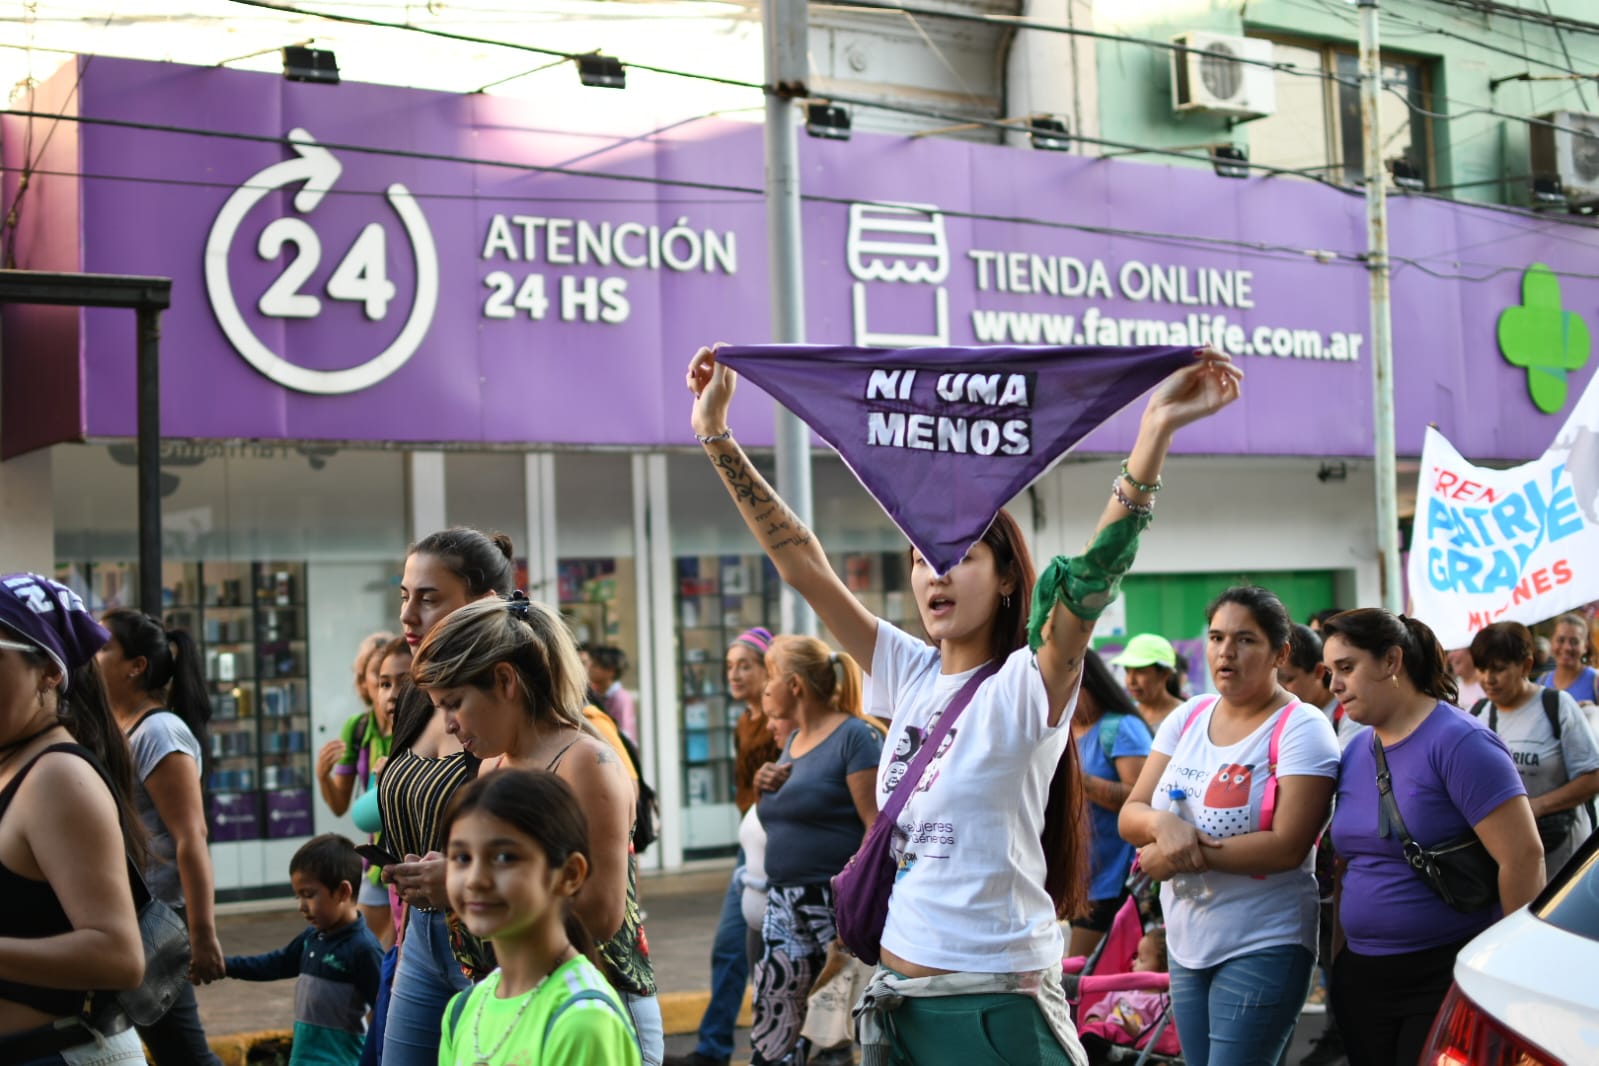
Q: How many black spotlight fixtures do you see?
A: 7